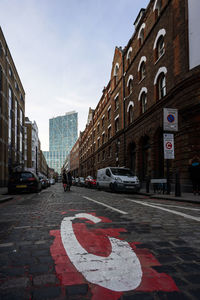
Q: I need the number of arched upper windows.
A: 10